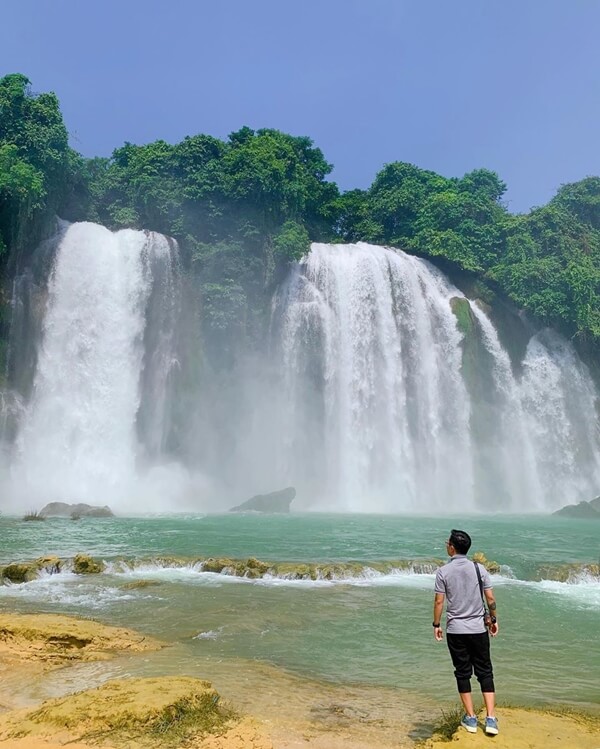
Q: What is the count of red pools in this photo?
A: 0